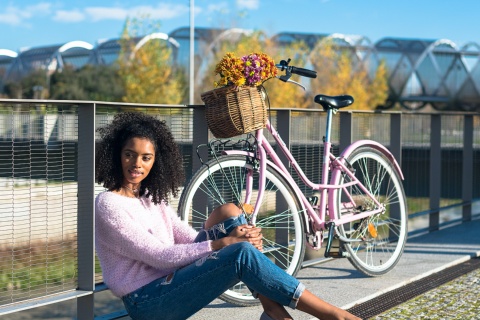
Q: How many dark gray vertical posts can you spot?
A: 7